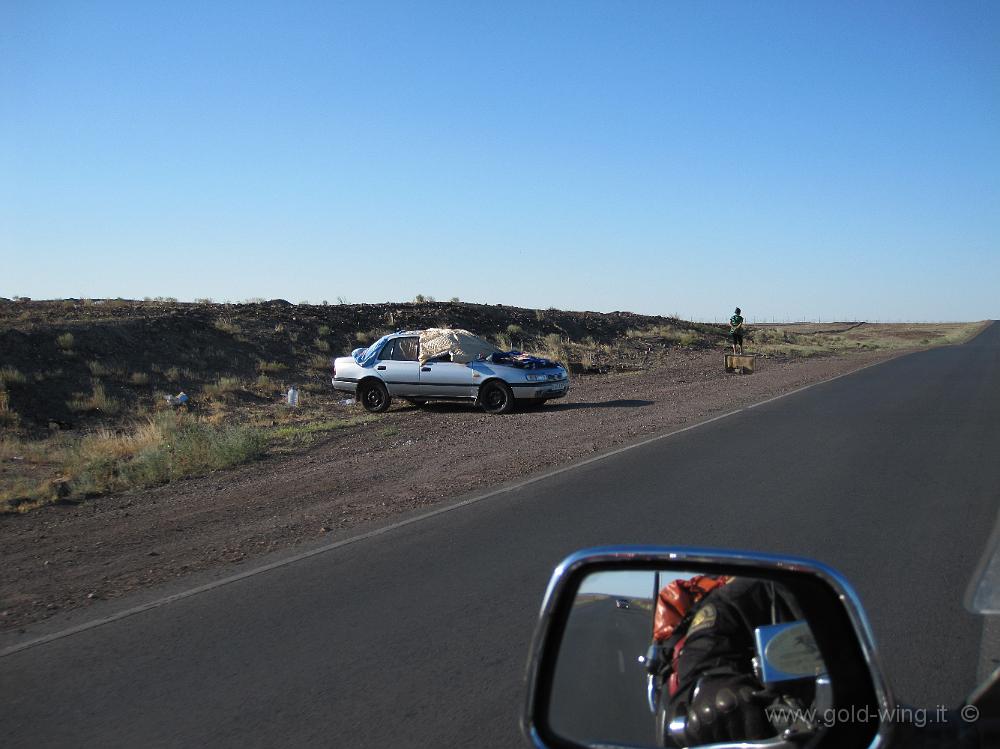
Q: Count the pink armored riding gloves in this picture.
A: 0